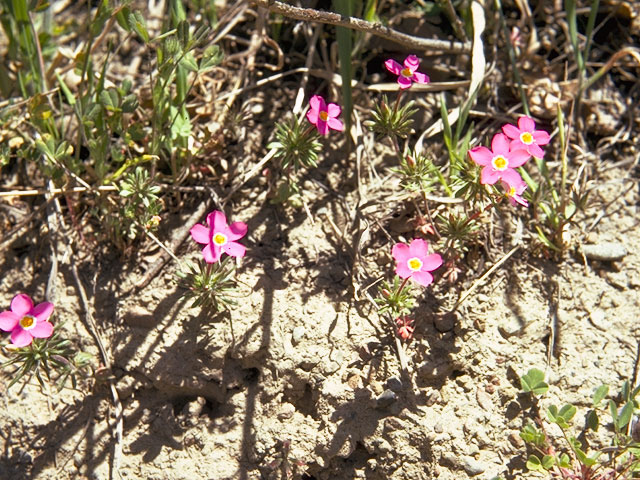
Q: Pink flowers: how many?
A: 8